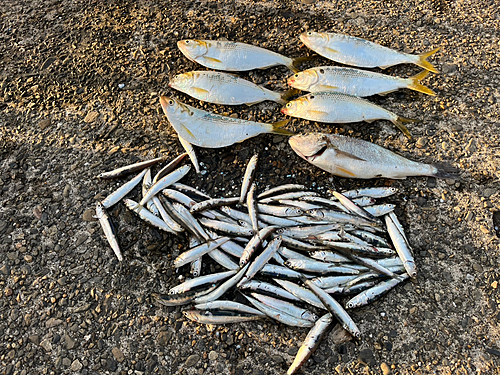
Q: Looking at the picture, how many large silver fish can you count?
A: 7